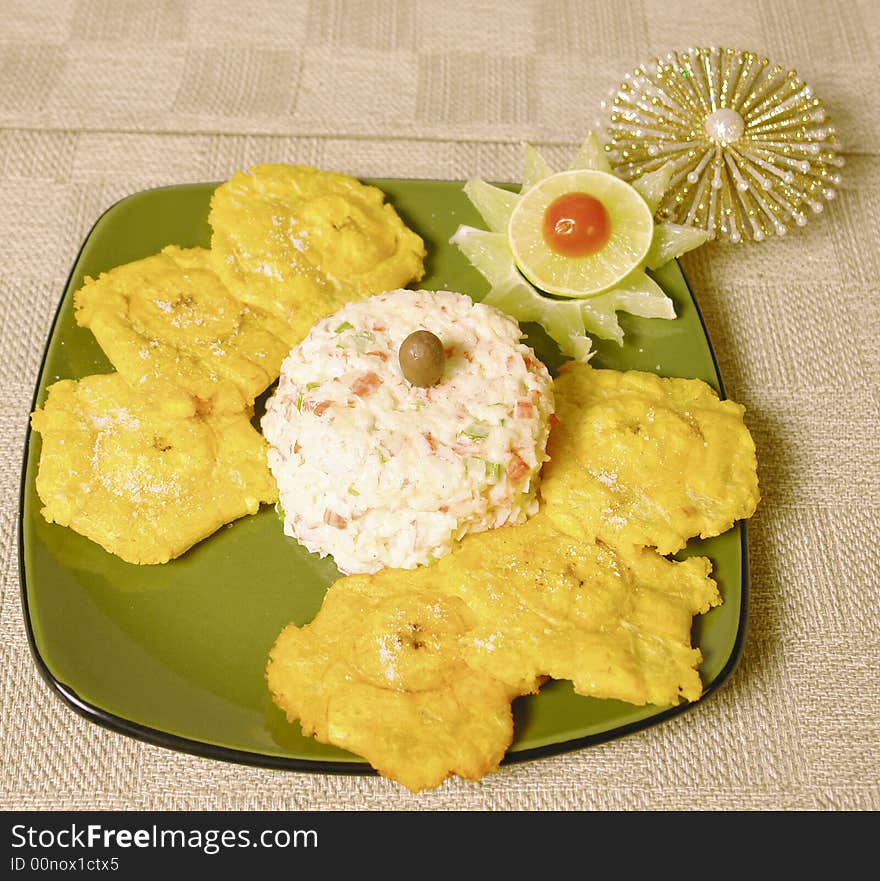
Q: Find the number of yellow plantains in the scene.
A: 6